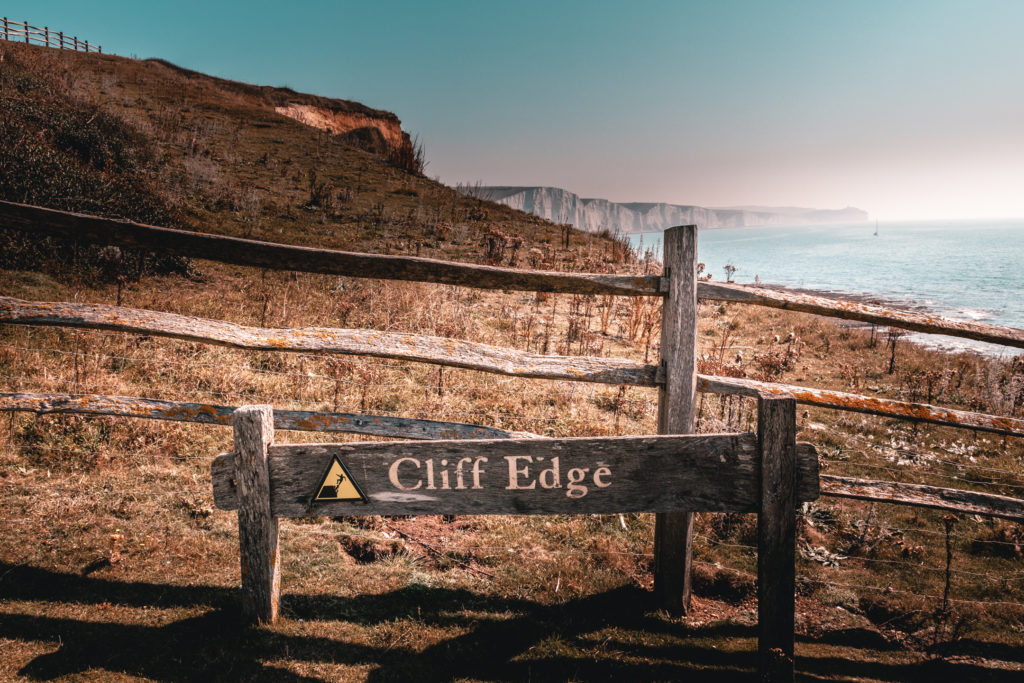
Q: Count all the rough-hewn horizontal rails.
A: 6